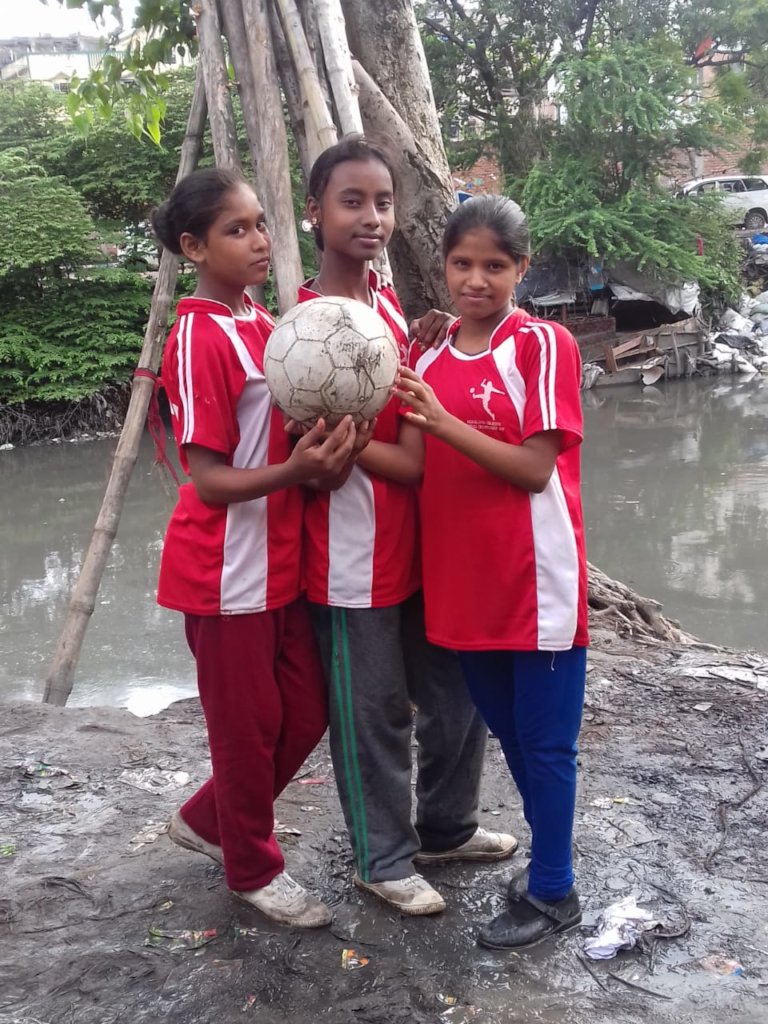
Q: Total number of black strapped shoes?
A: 2